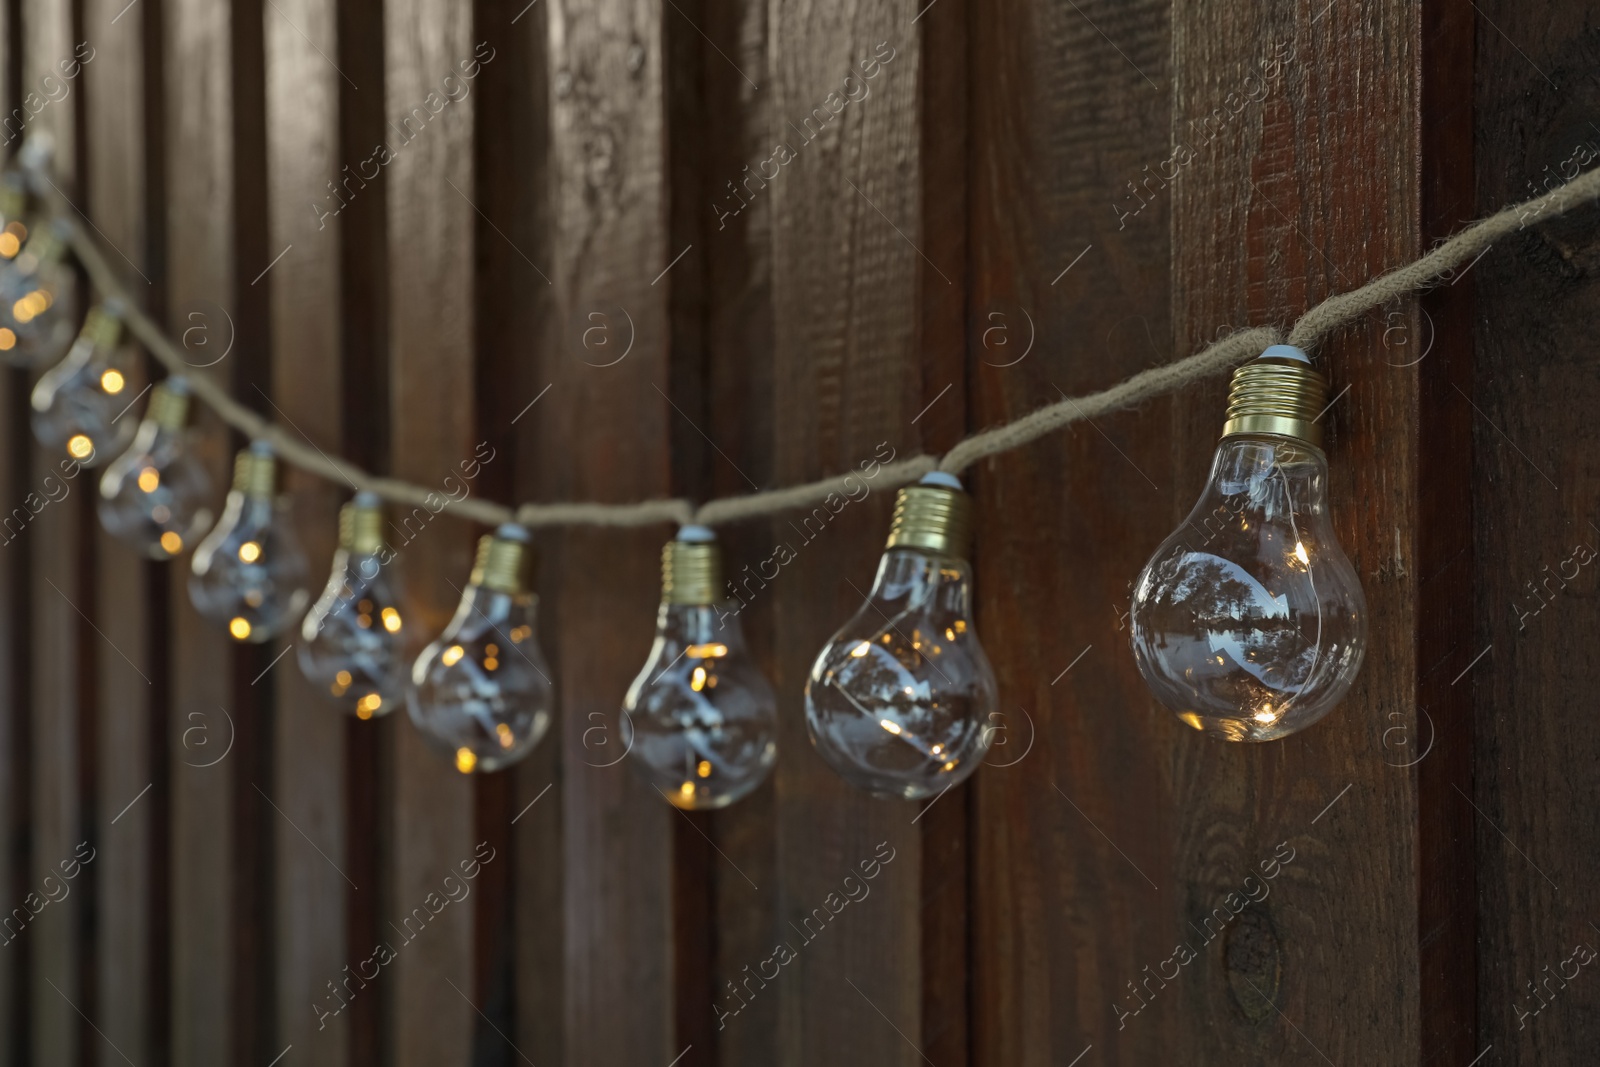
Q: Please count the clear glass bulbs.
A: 10